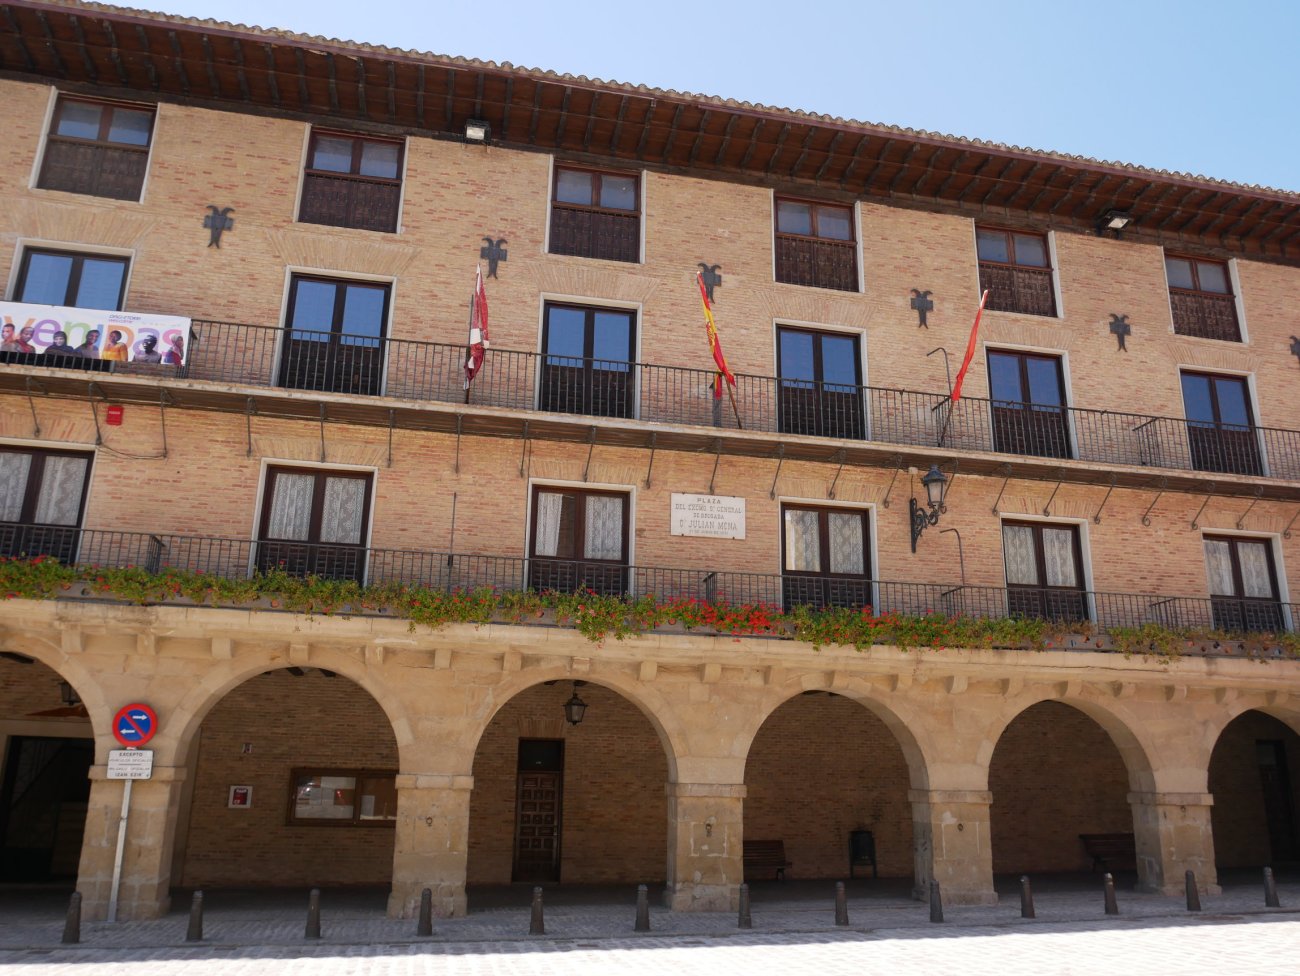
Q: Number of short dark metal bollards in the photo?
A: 13